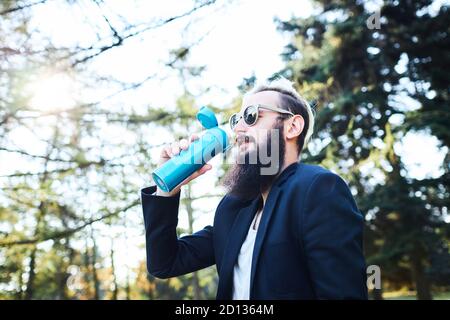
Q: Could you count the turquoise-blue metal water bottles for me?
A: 1